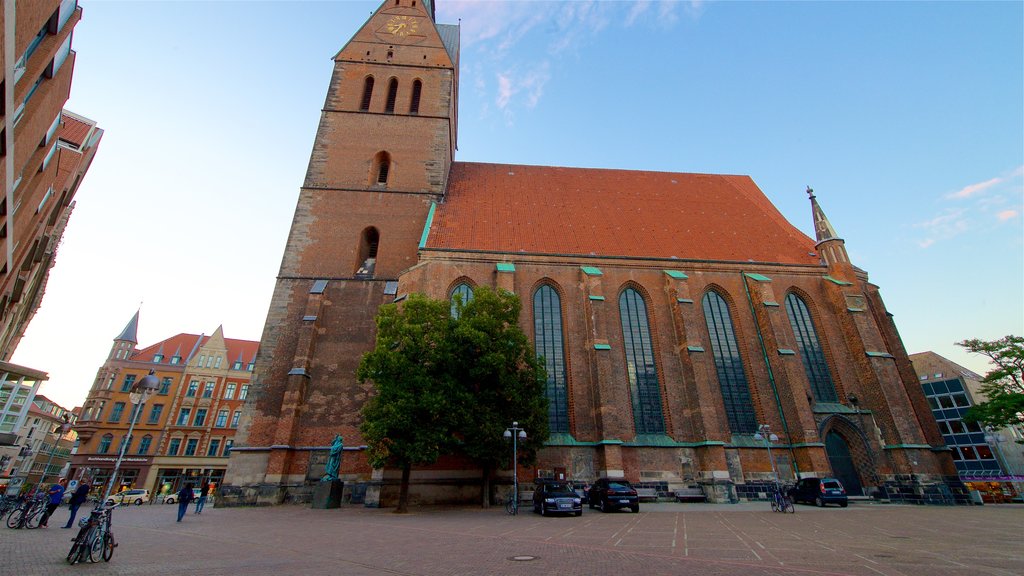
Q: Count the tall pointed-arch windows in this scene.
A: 5